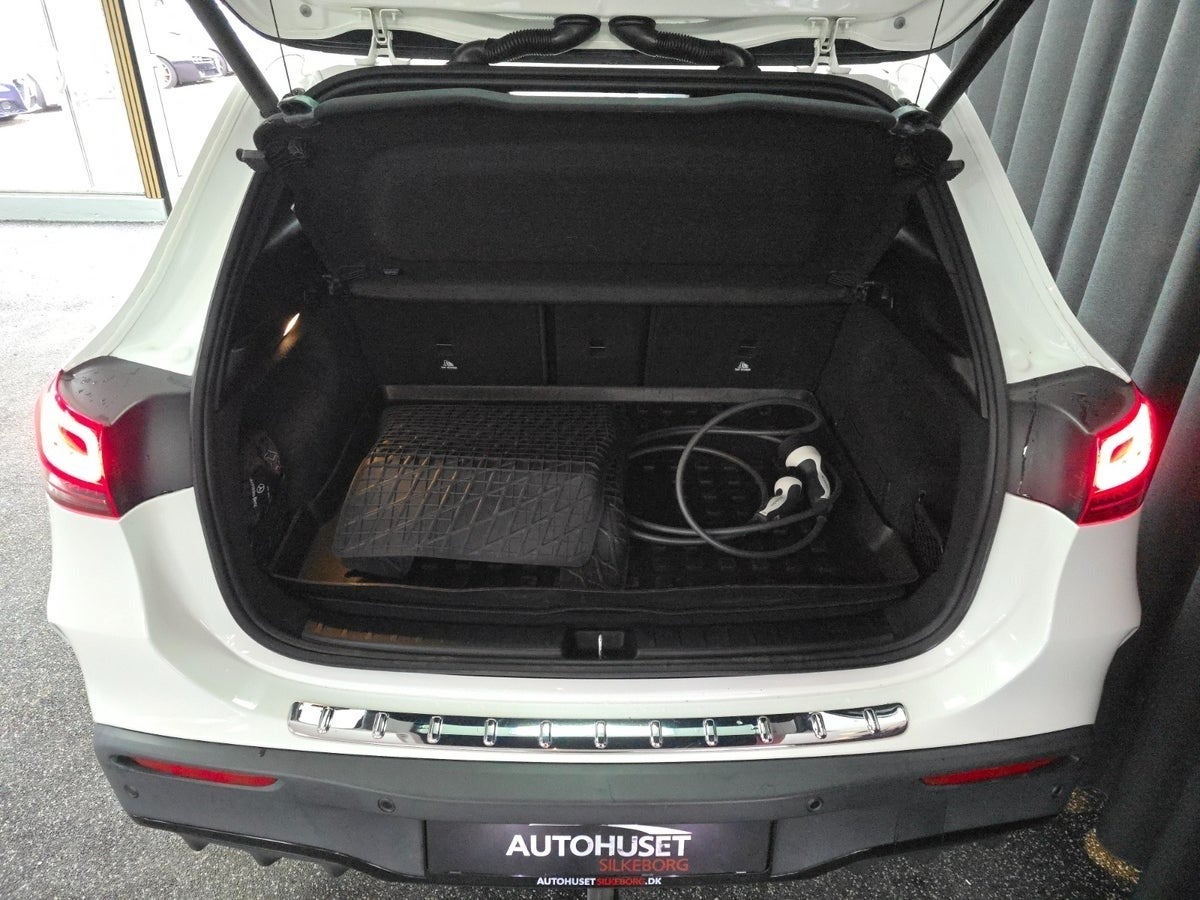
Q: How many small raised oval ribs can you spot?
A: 11